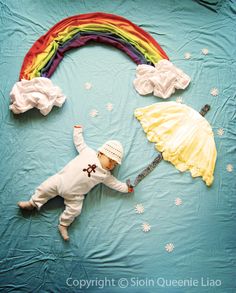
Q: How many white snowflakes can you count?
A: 13